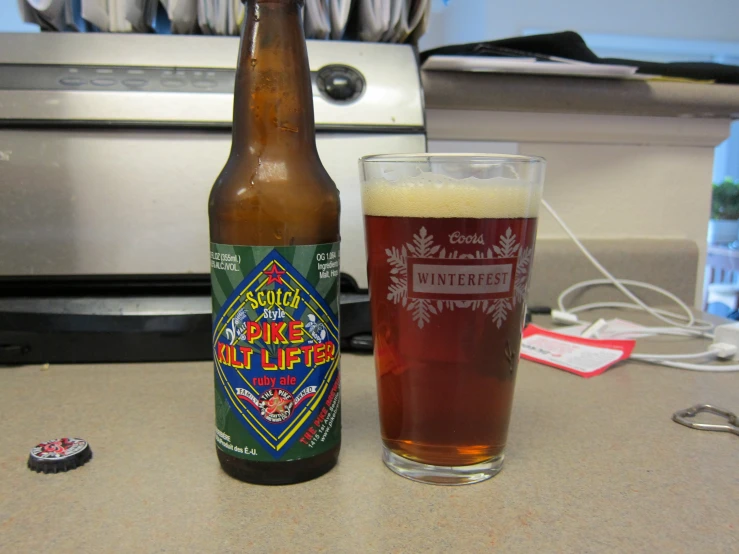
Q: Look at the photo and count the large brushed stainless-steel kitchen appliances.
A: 1